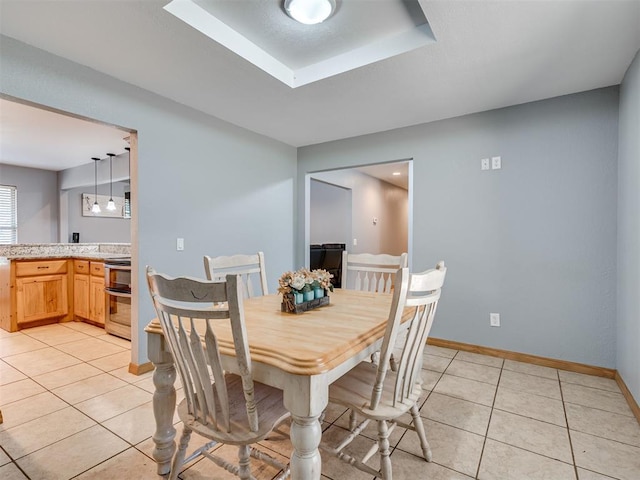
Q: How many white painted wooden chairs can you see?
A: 4